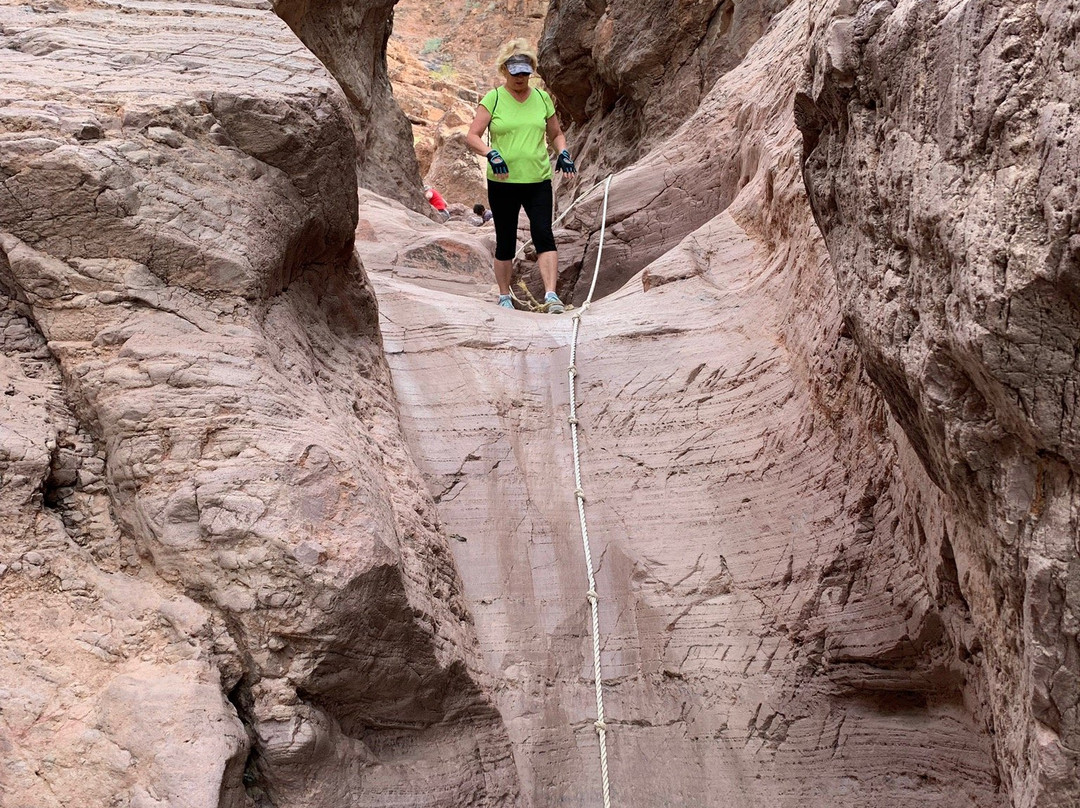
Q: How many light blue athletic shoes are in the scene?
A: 2